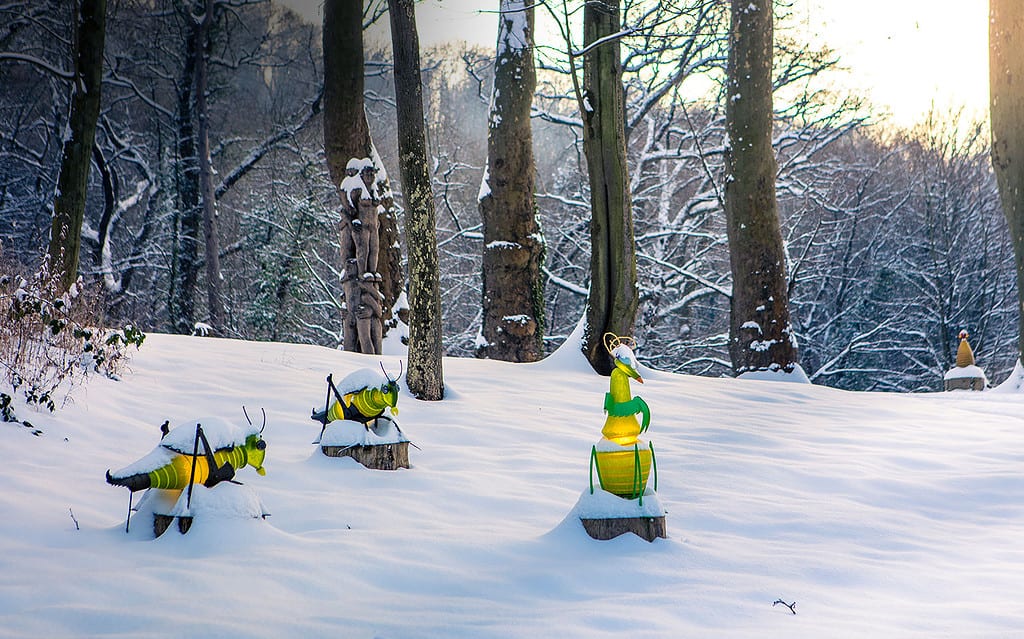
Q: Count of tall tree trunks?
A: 7